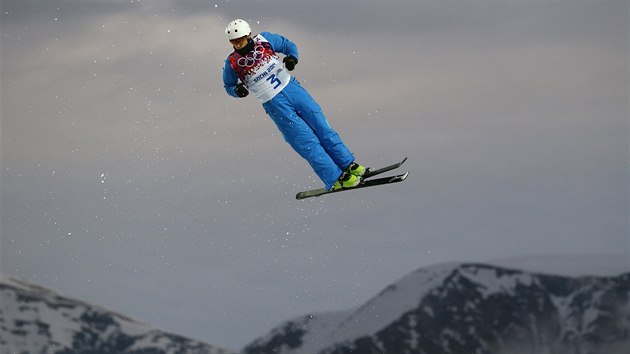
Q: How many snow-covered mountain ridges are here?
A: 2